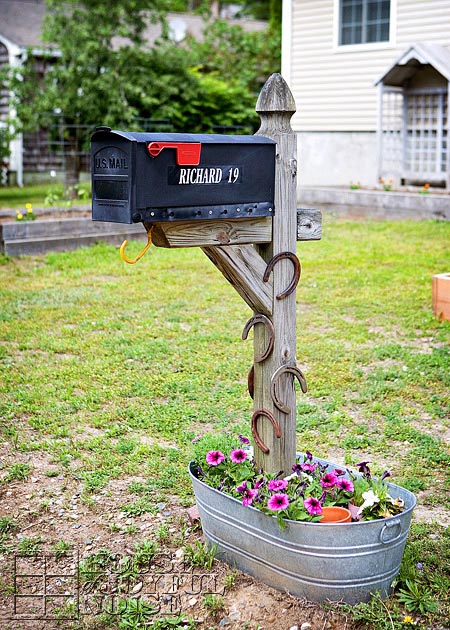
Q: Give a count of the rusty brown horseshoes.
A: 5